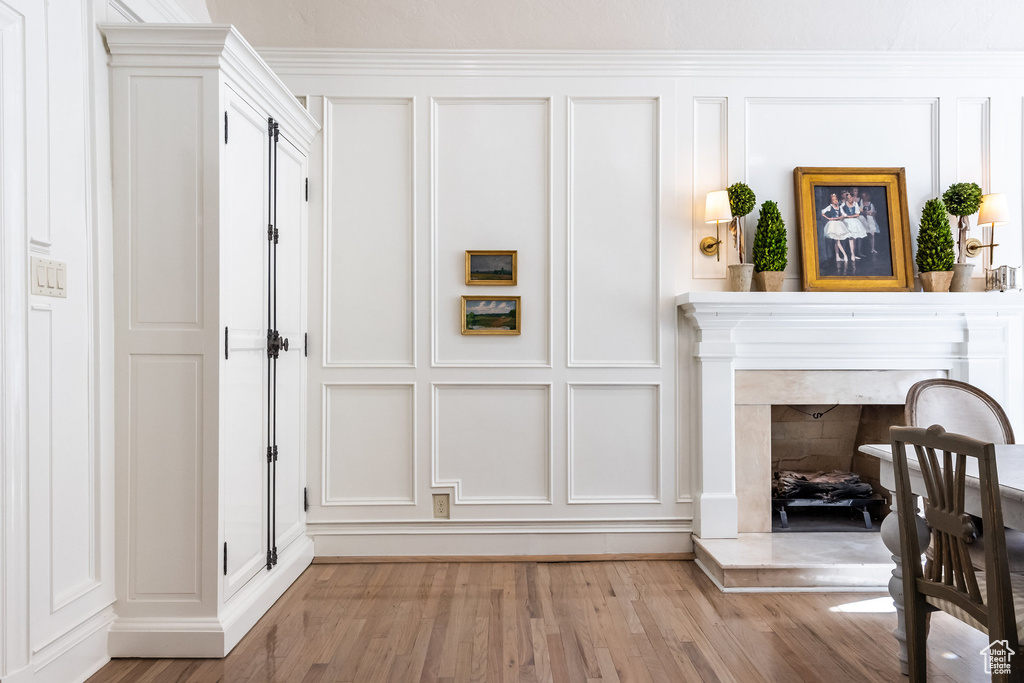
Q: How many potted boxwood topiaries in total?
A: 4